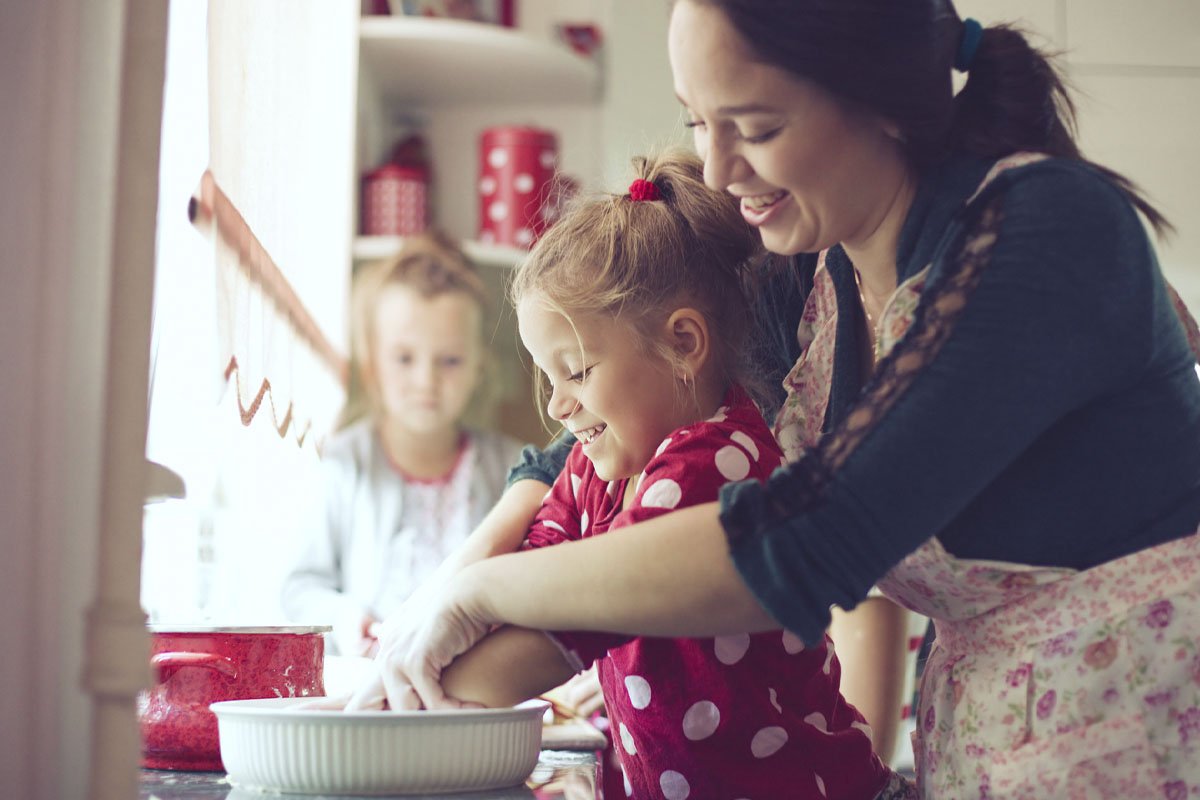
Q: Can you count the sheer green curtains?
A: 0